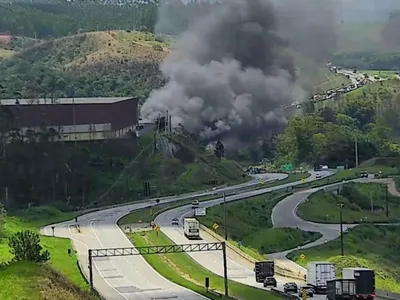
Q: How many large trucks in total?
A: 5